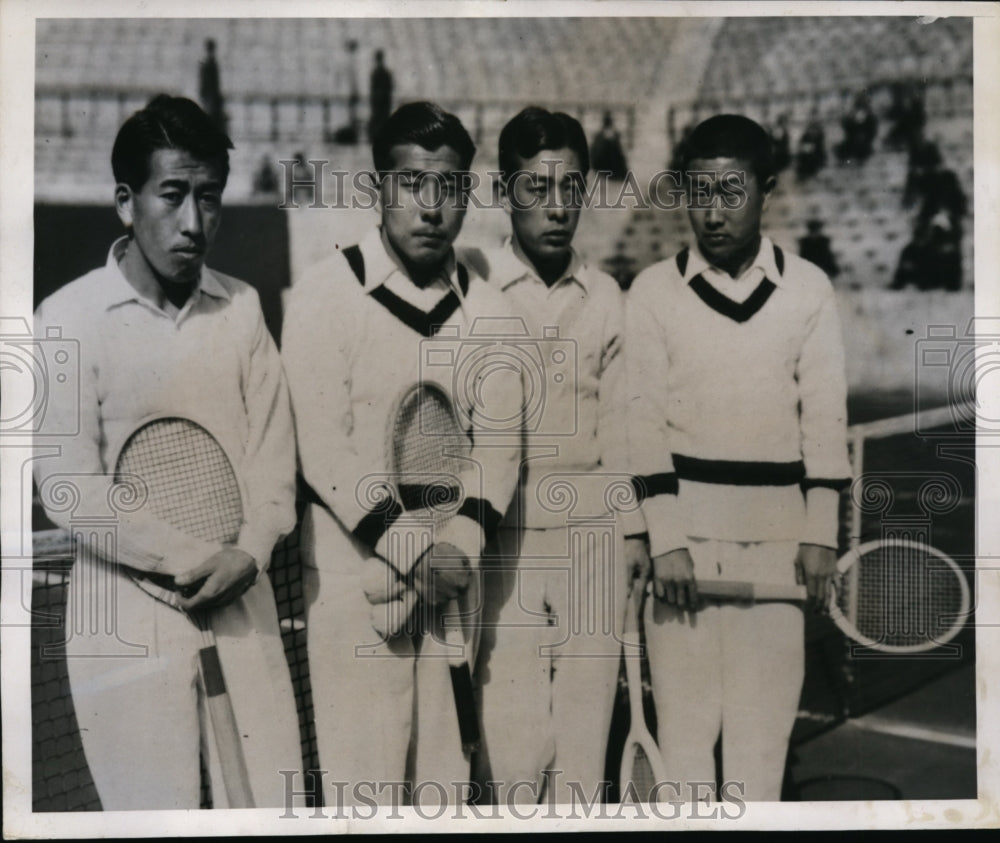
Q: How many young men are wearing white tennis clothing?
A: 4